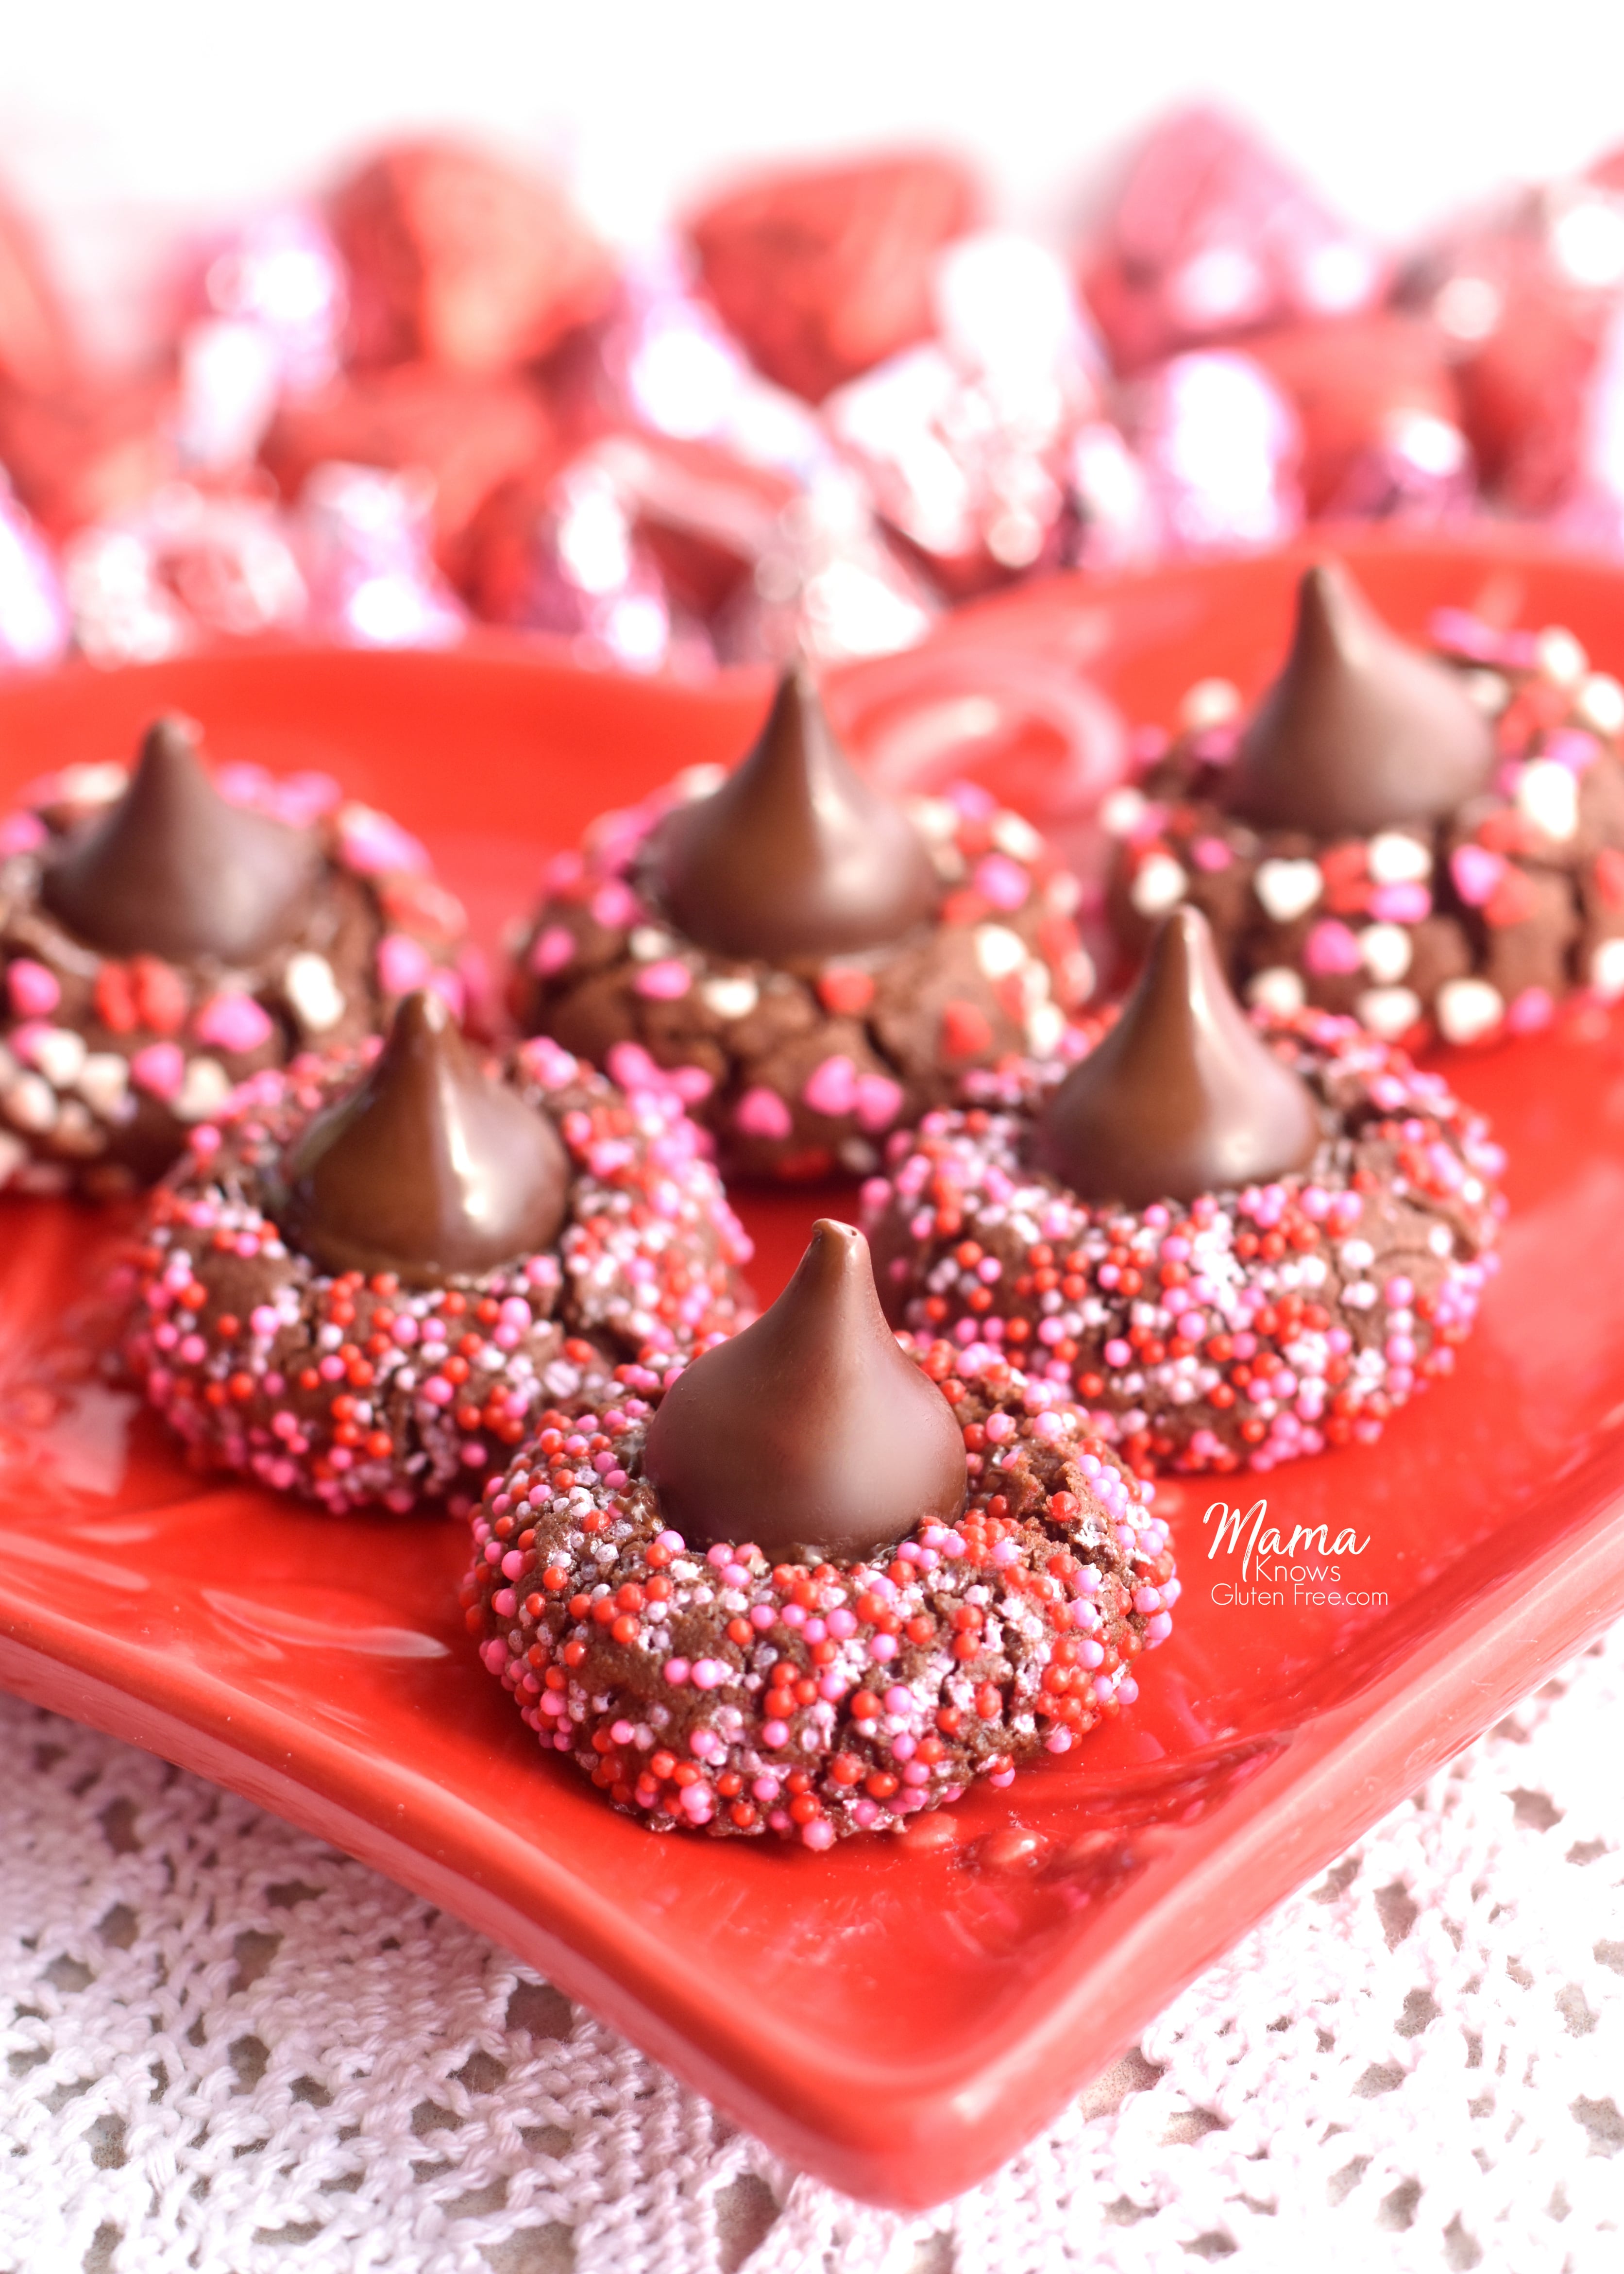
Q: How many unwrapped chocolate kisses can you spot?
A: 6